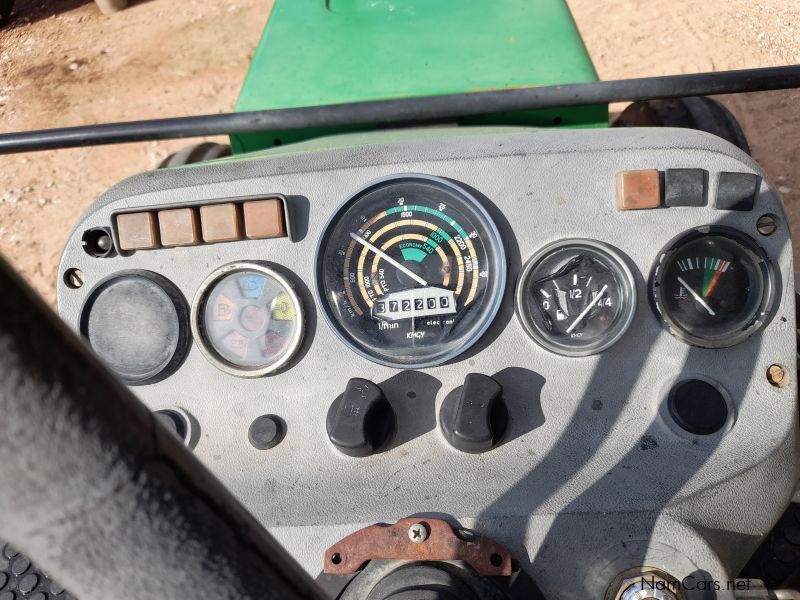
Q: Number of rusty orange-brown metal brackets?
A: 1